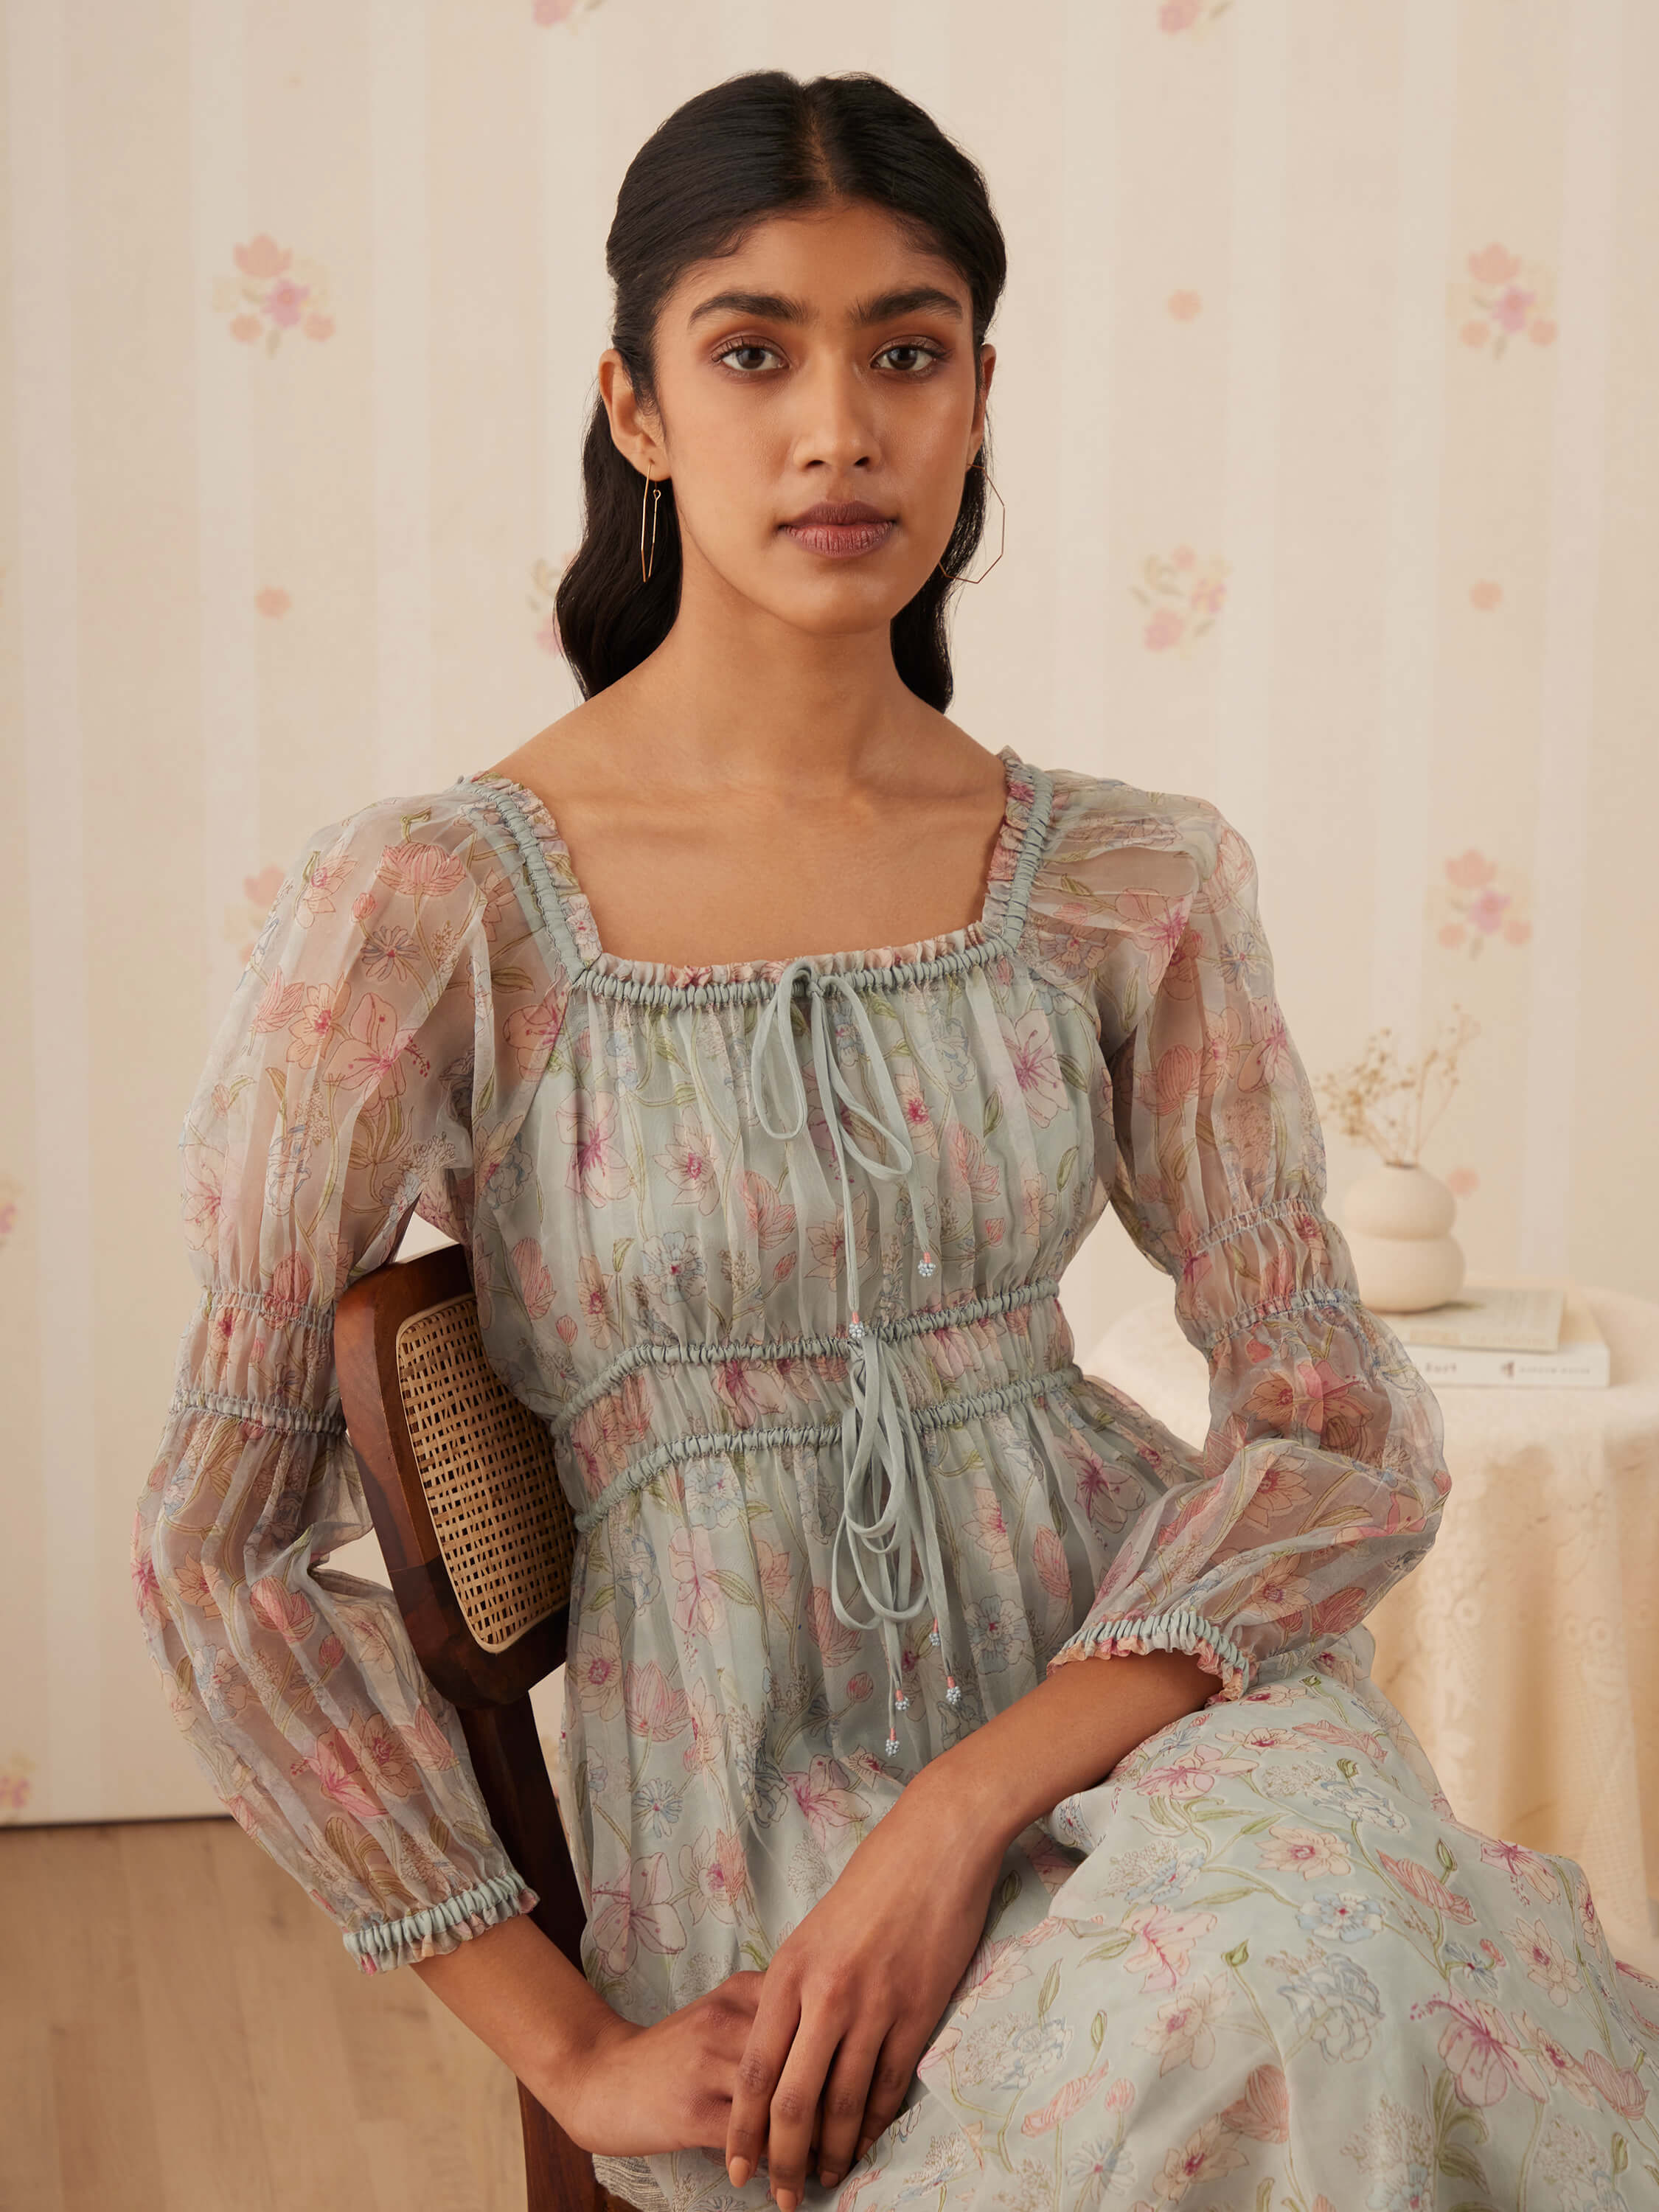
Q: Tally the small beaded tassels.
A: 6